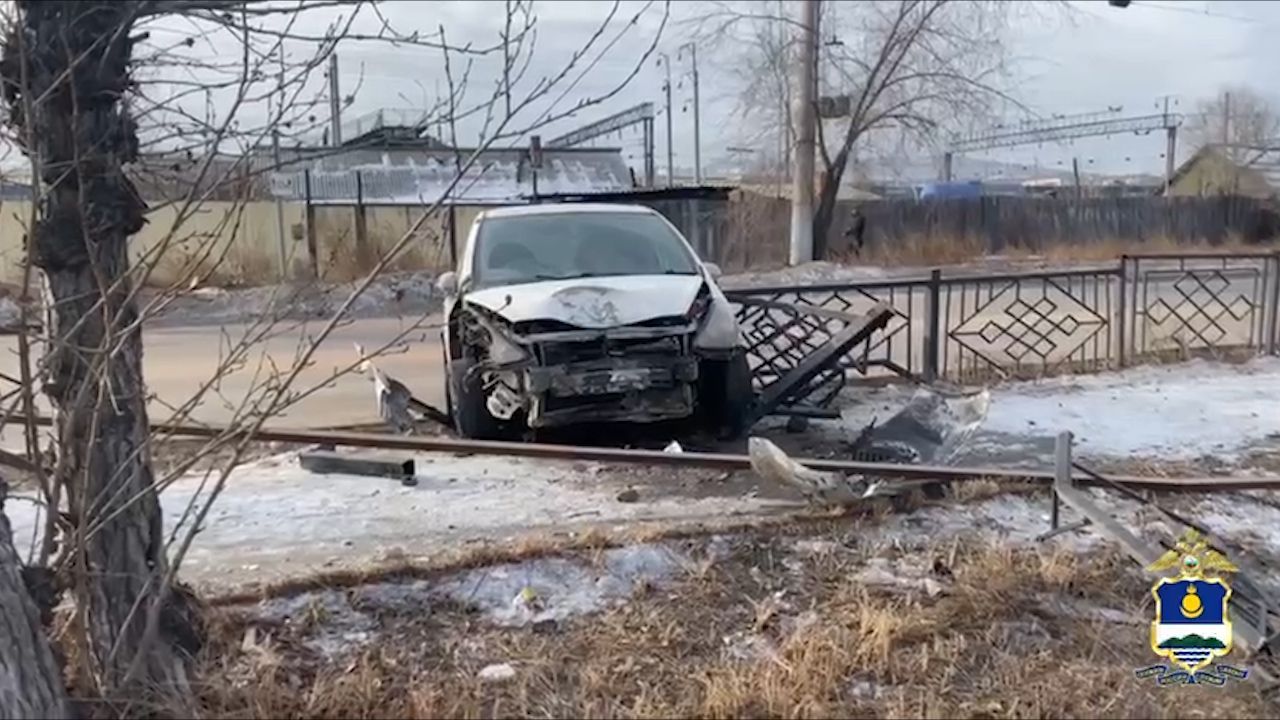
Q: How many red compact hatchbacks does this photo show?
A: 0